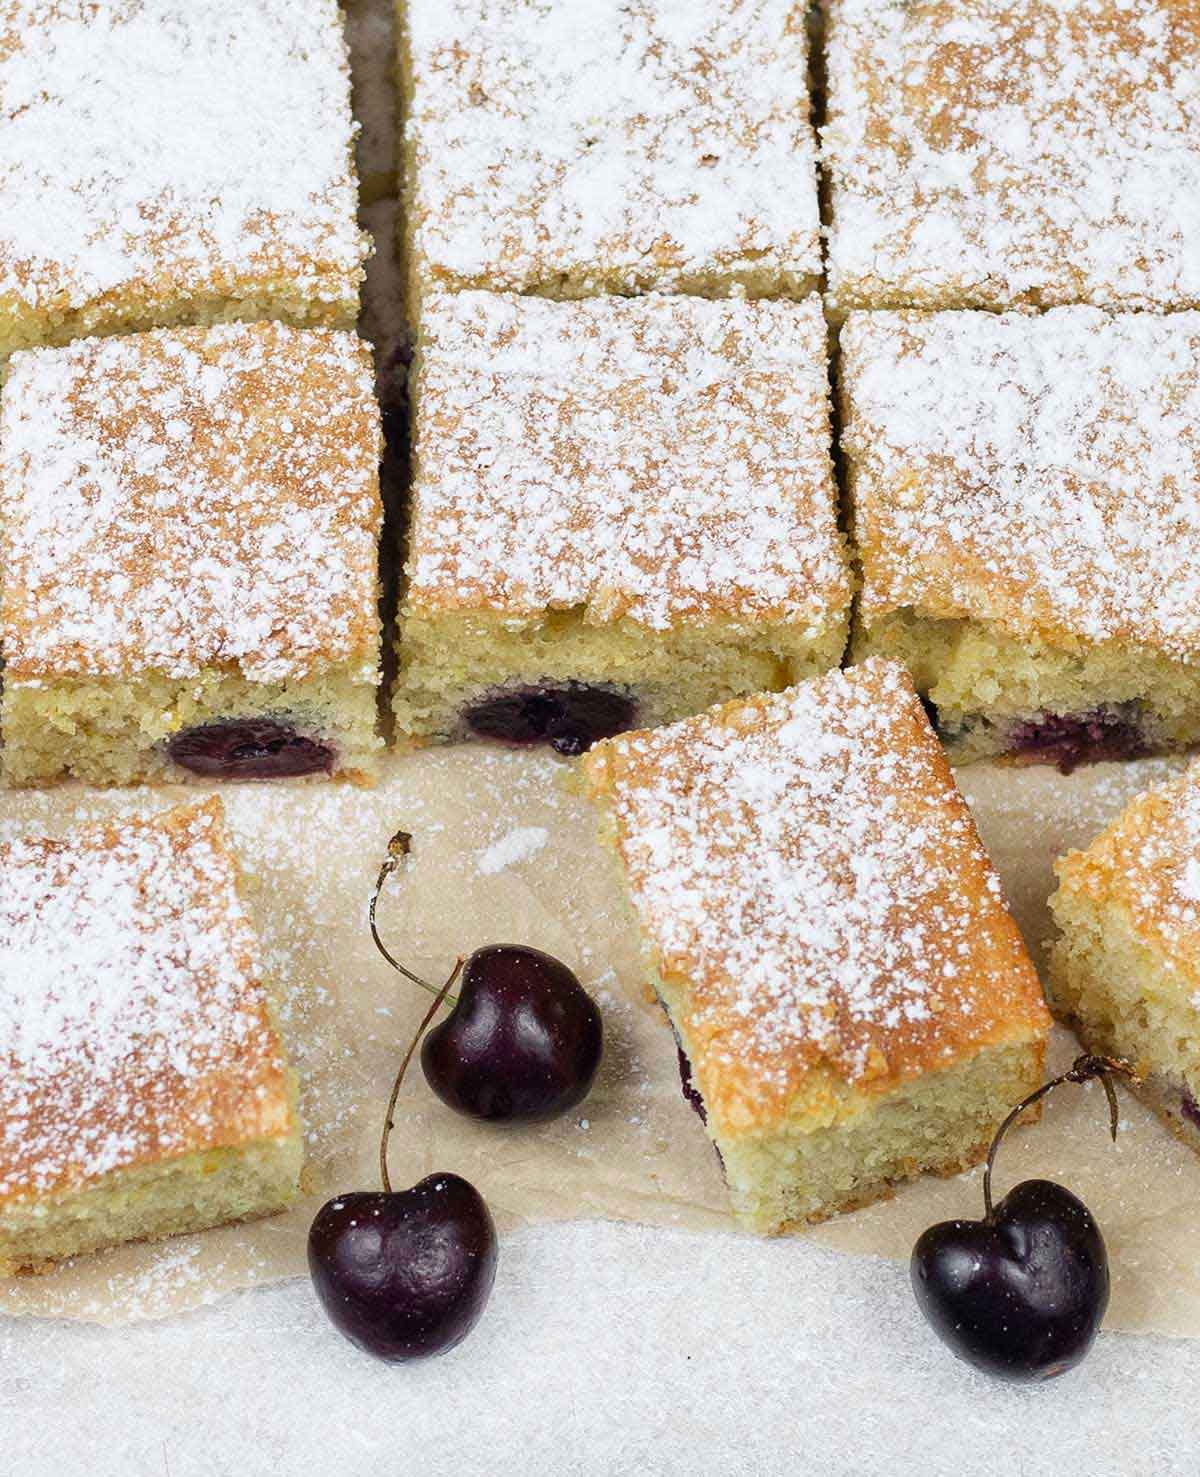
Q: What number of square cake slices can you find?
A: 9